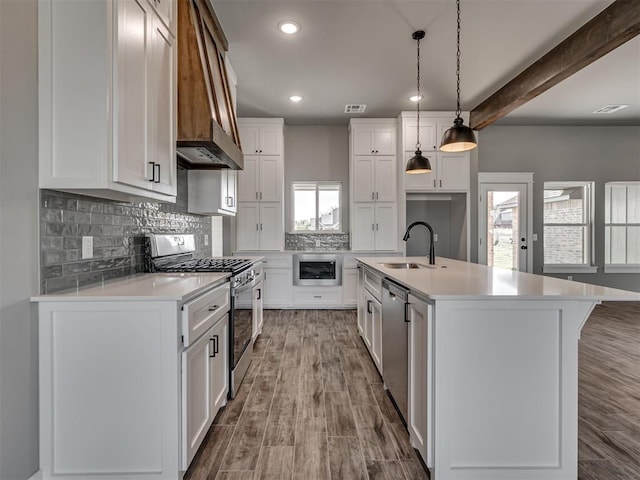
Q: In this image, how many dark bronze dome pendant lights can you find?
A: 2